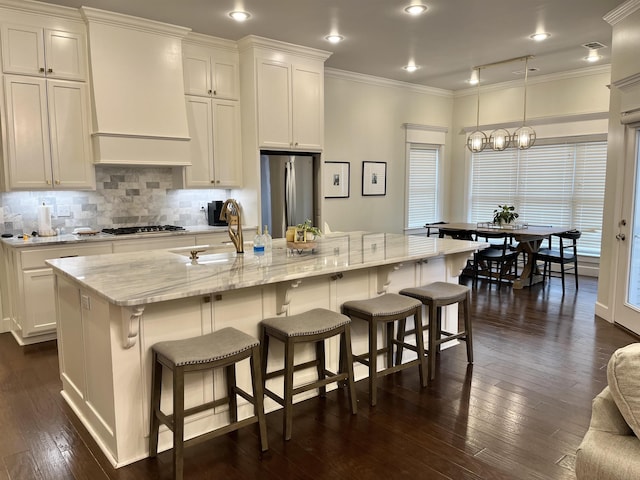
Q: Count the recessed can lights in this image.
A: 7